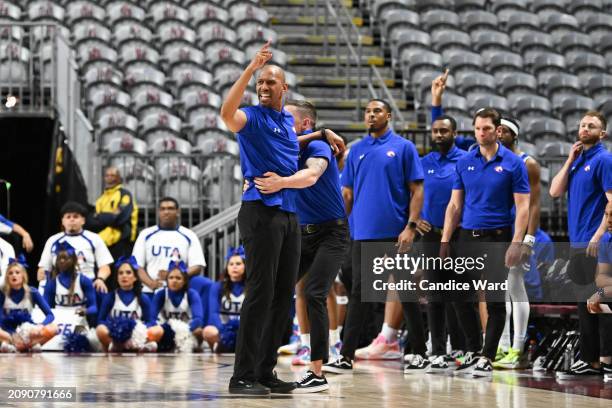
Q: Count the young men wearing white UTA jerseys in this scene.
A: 2